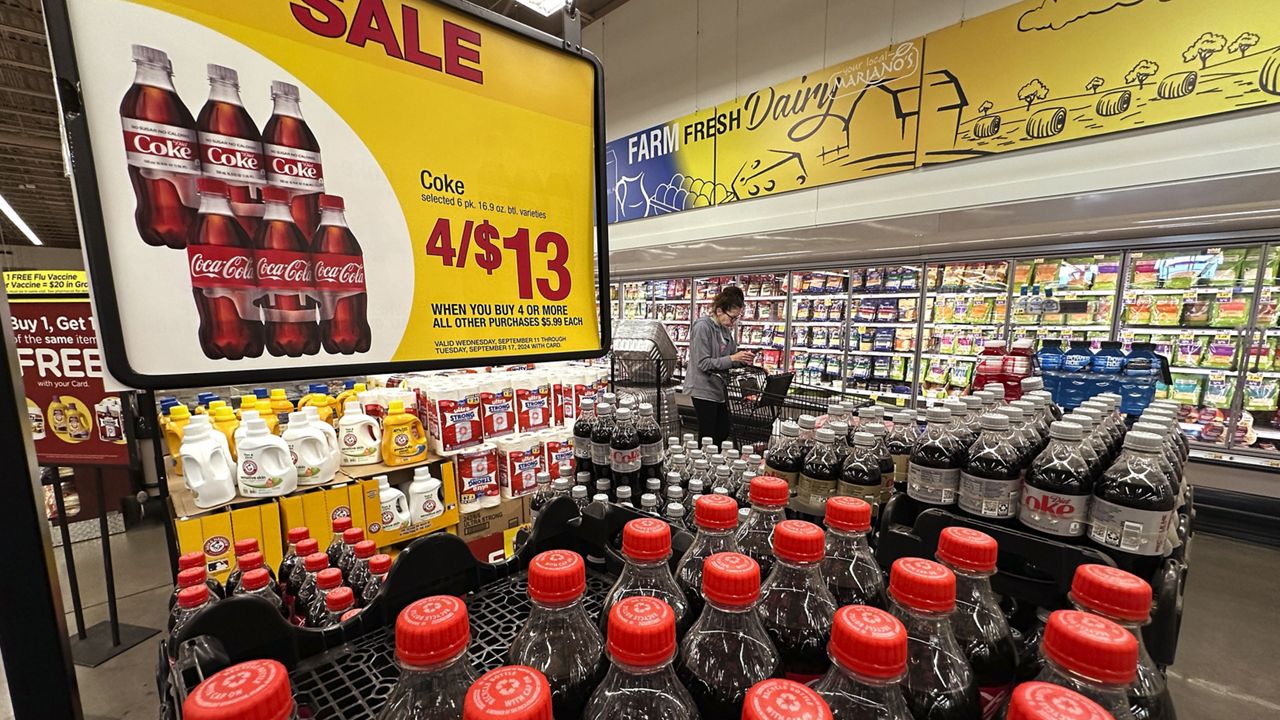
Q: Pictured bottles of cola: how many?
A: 6